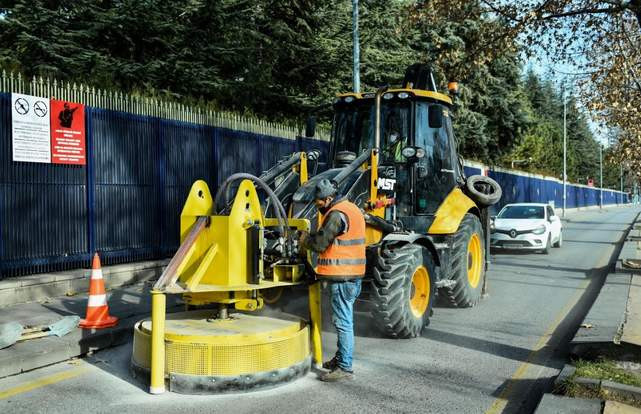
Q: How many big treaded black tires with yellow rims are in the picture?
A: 2